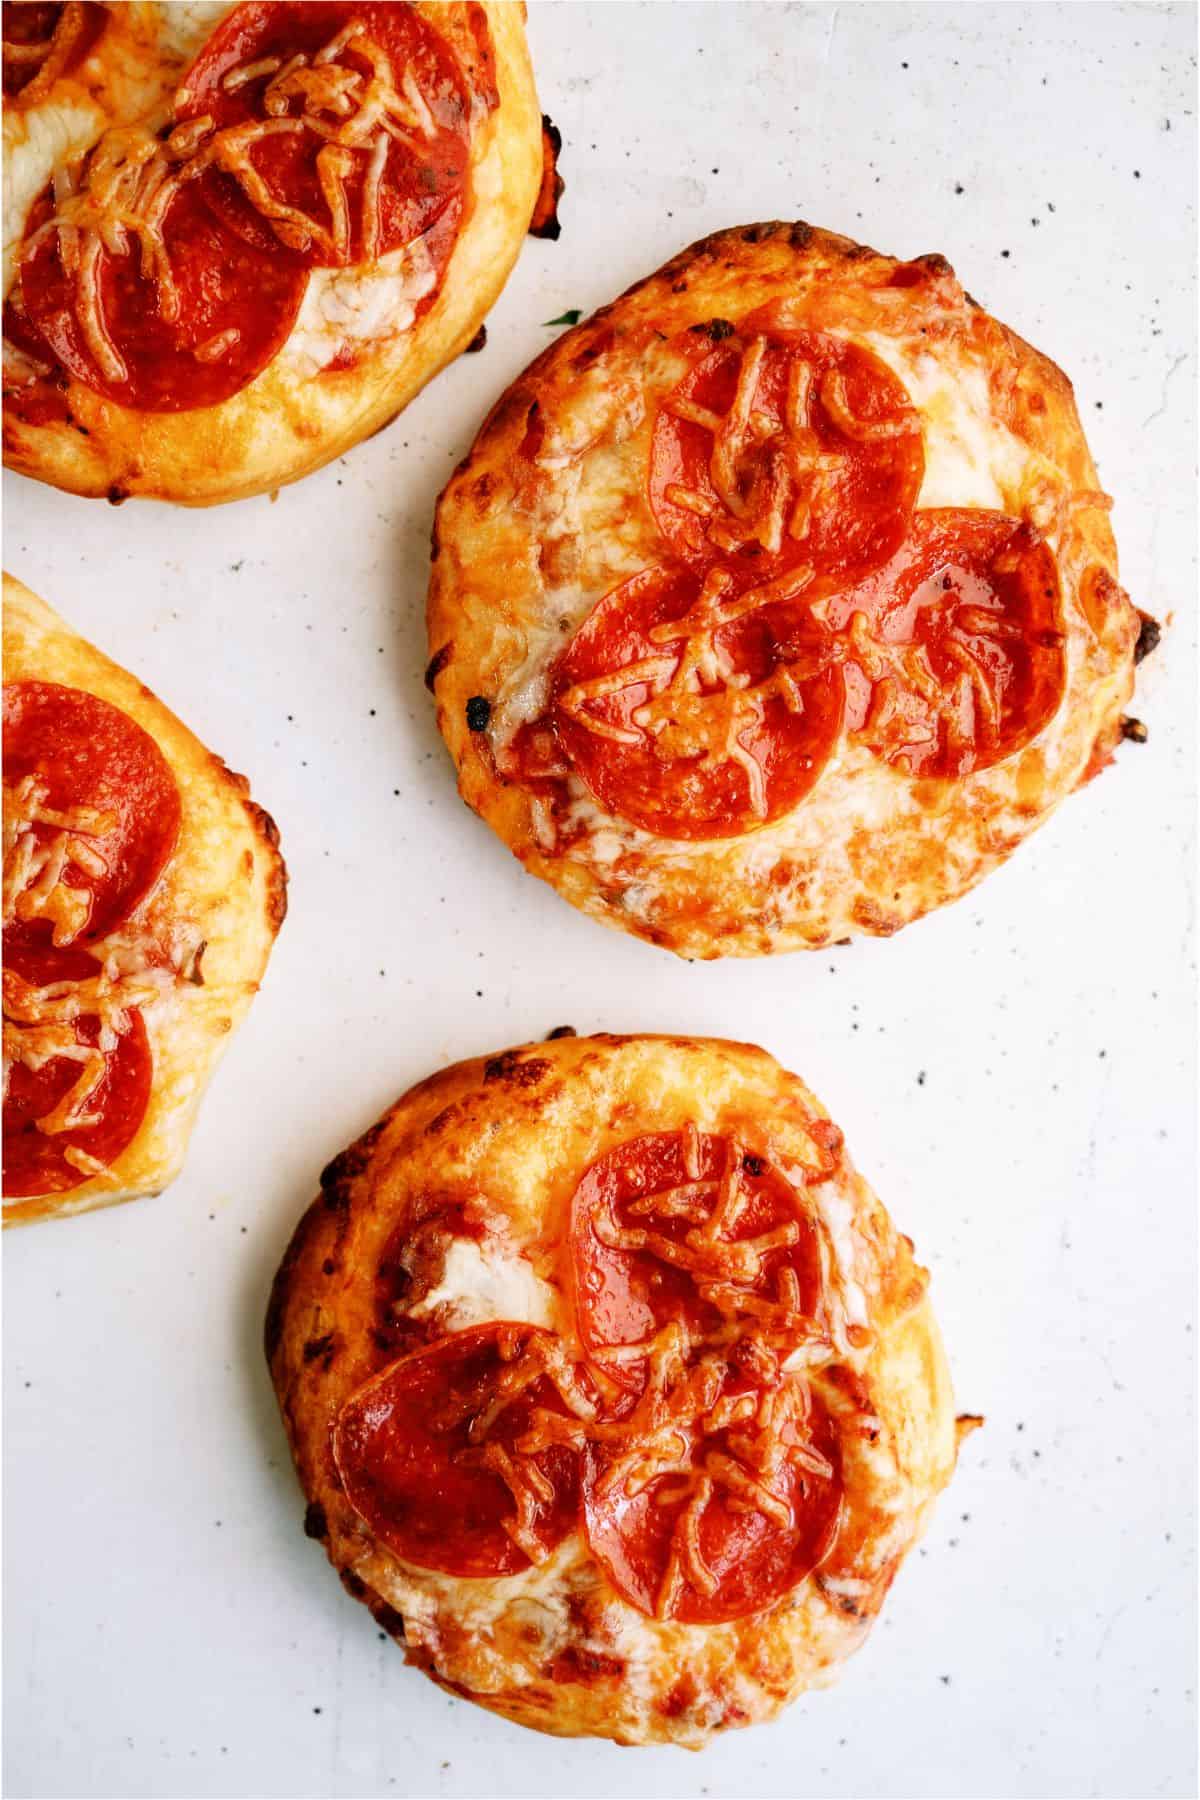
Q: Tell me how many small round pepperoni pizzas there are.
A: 4